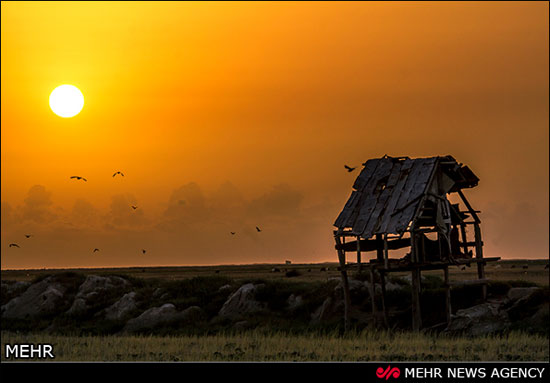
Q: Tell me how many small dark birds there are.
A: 10